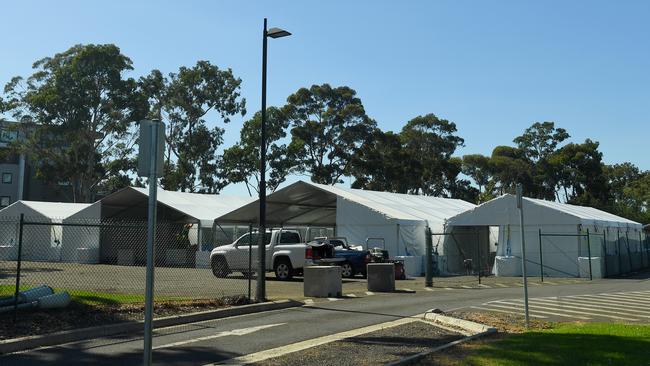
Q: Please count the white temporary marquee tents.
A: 4